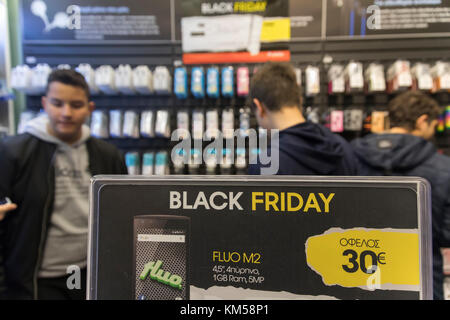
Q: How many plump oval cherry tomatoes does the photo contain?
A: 0